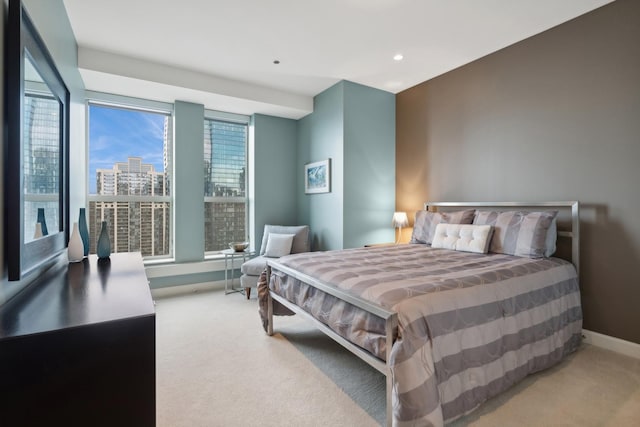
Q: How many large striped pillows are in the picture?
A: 2